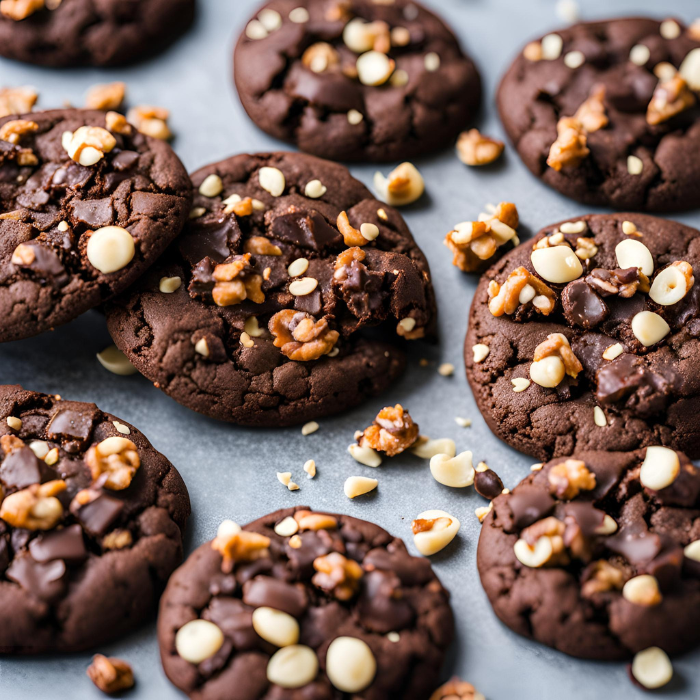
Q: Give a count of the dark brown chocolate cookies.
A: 9